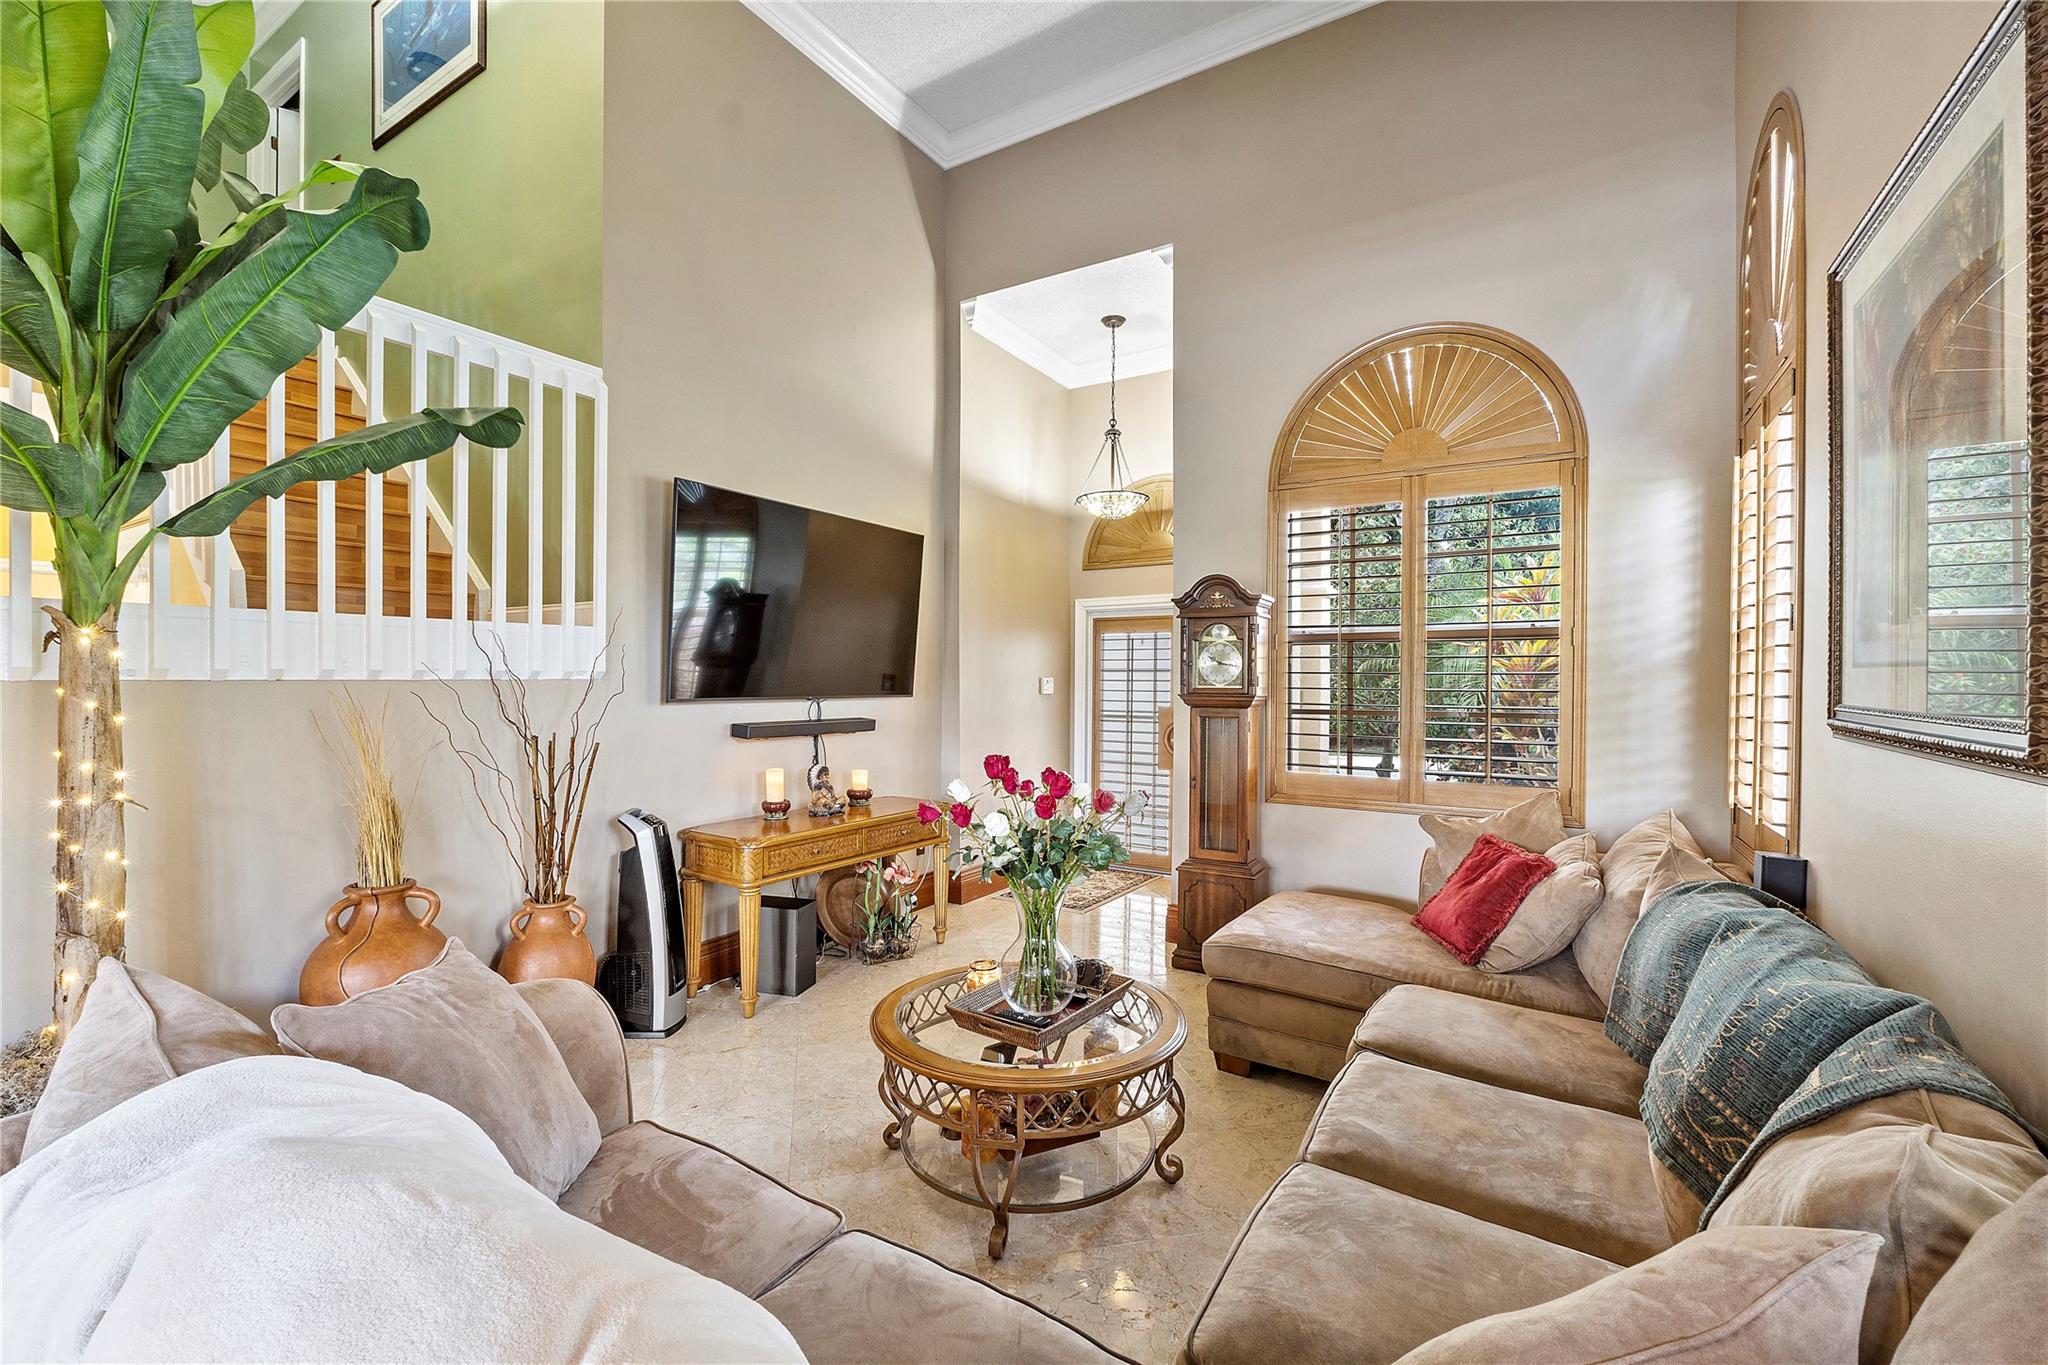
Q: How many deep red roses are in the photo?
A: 9